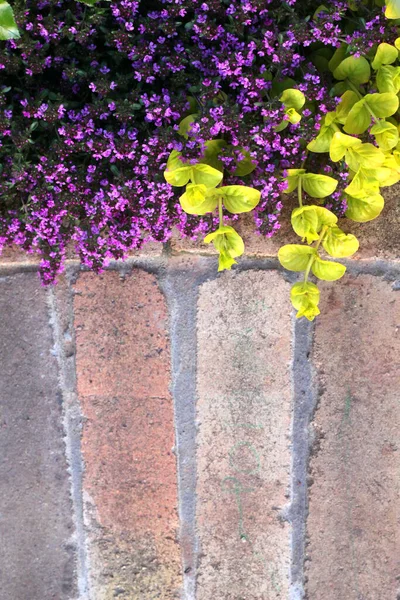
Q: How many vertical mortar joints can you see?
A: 3